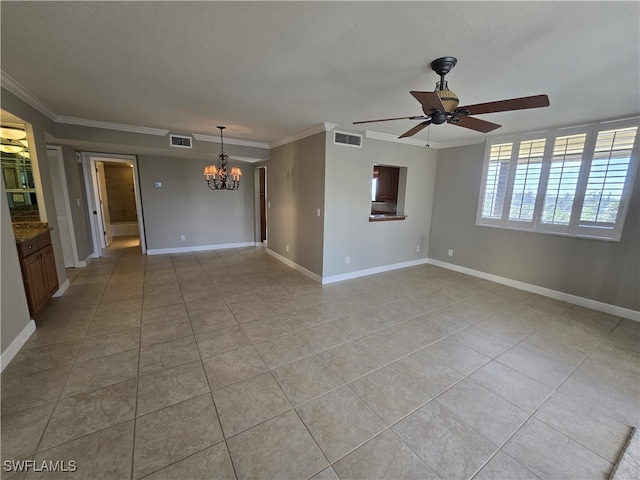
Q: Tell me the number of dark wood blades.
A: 5